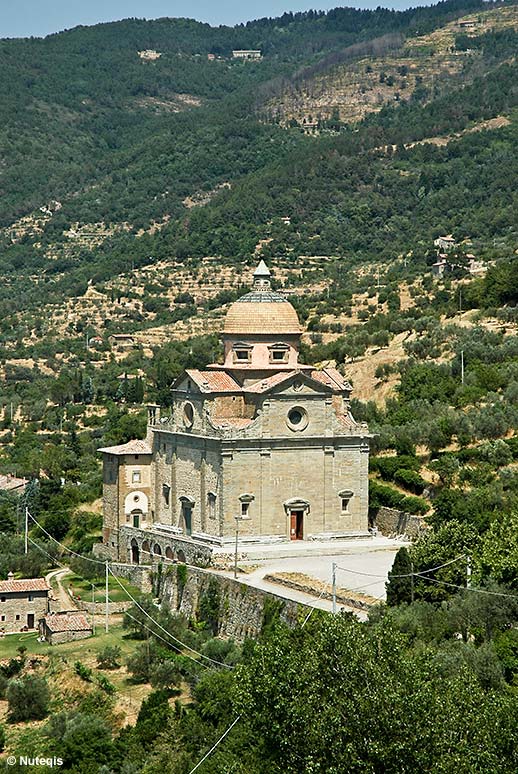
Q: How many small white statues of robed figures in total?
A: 0